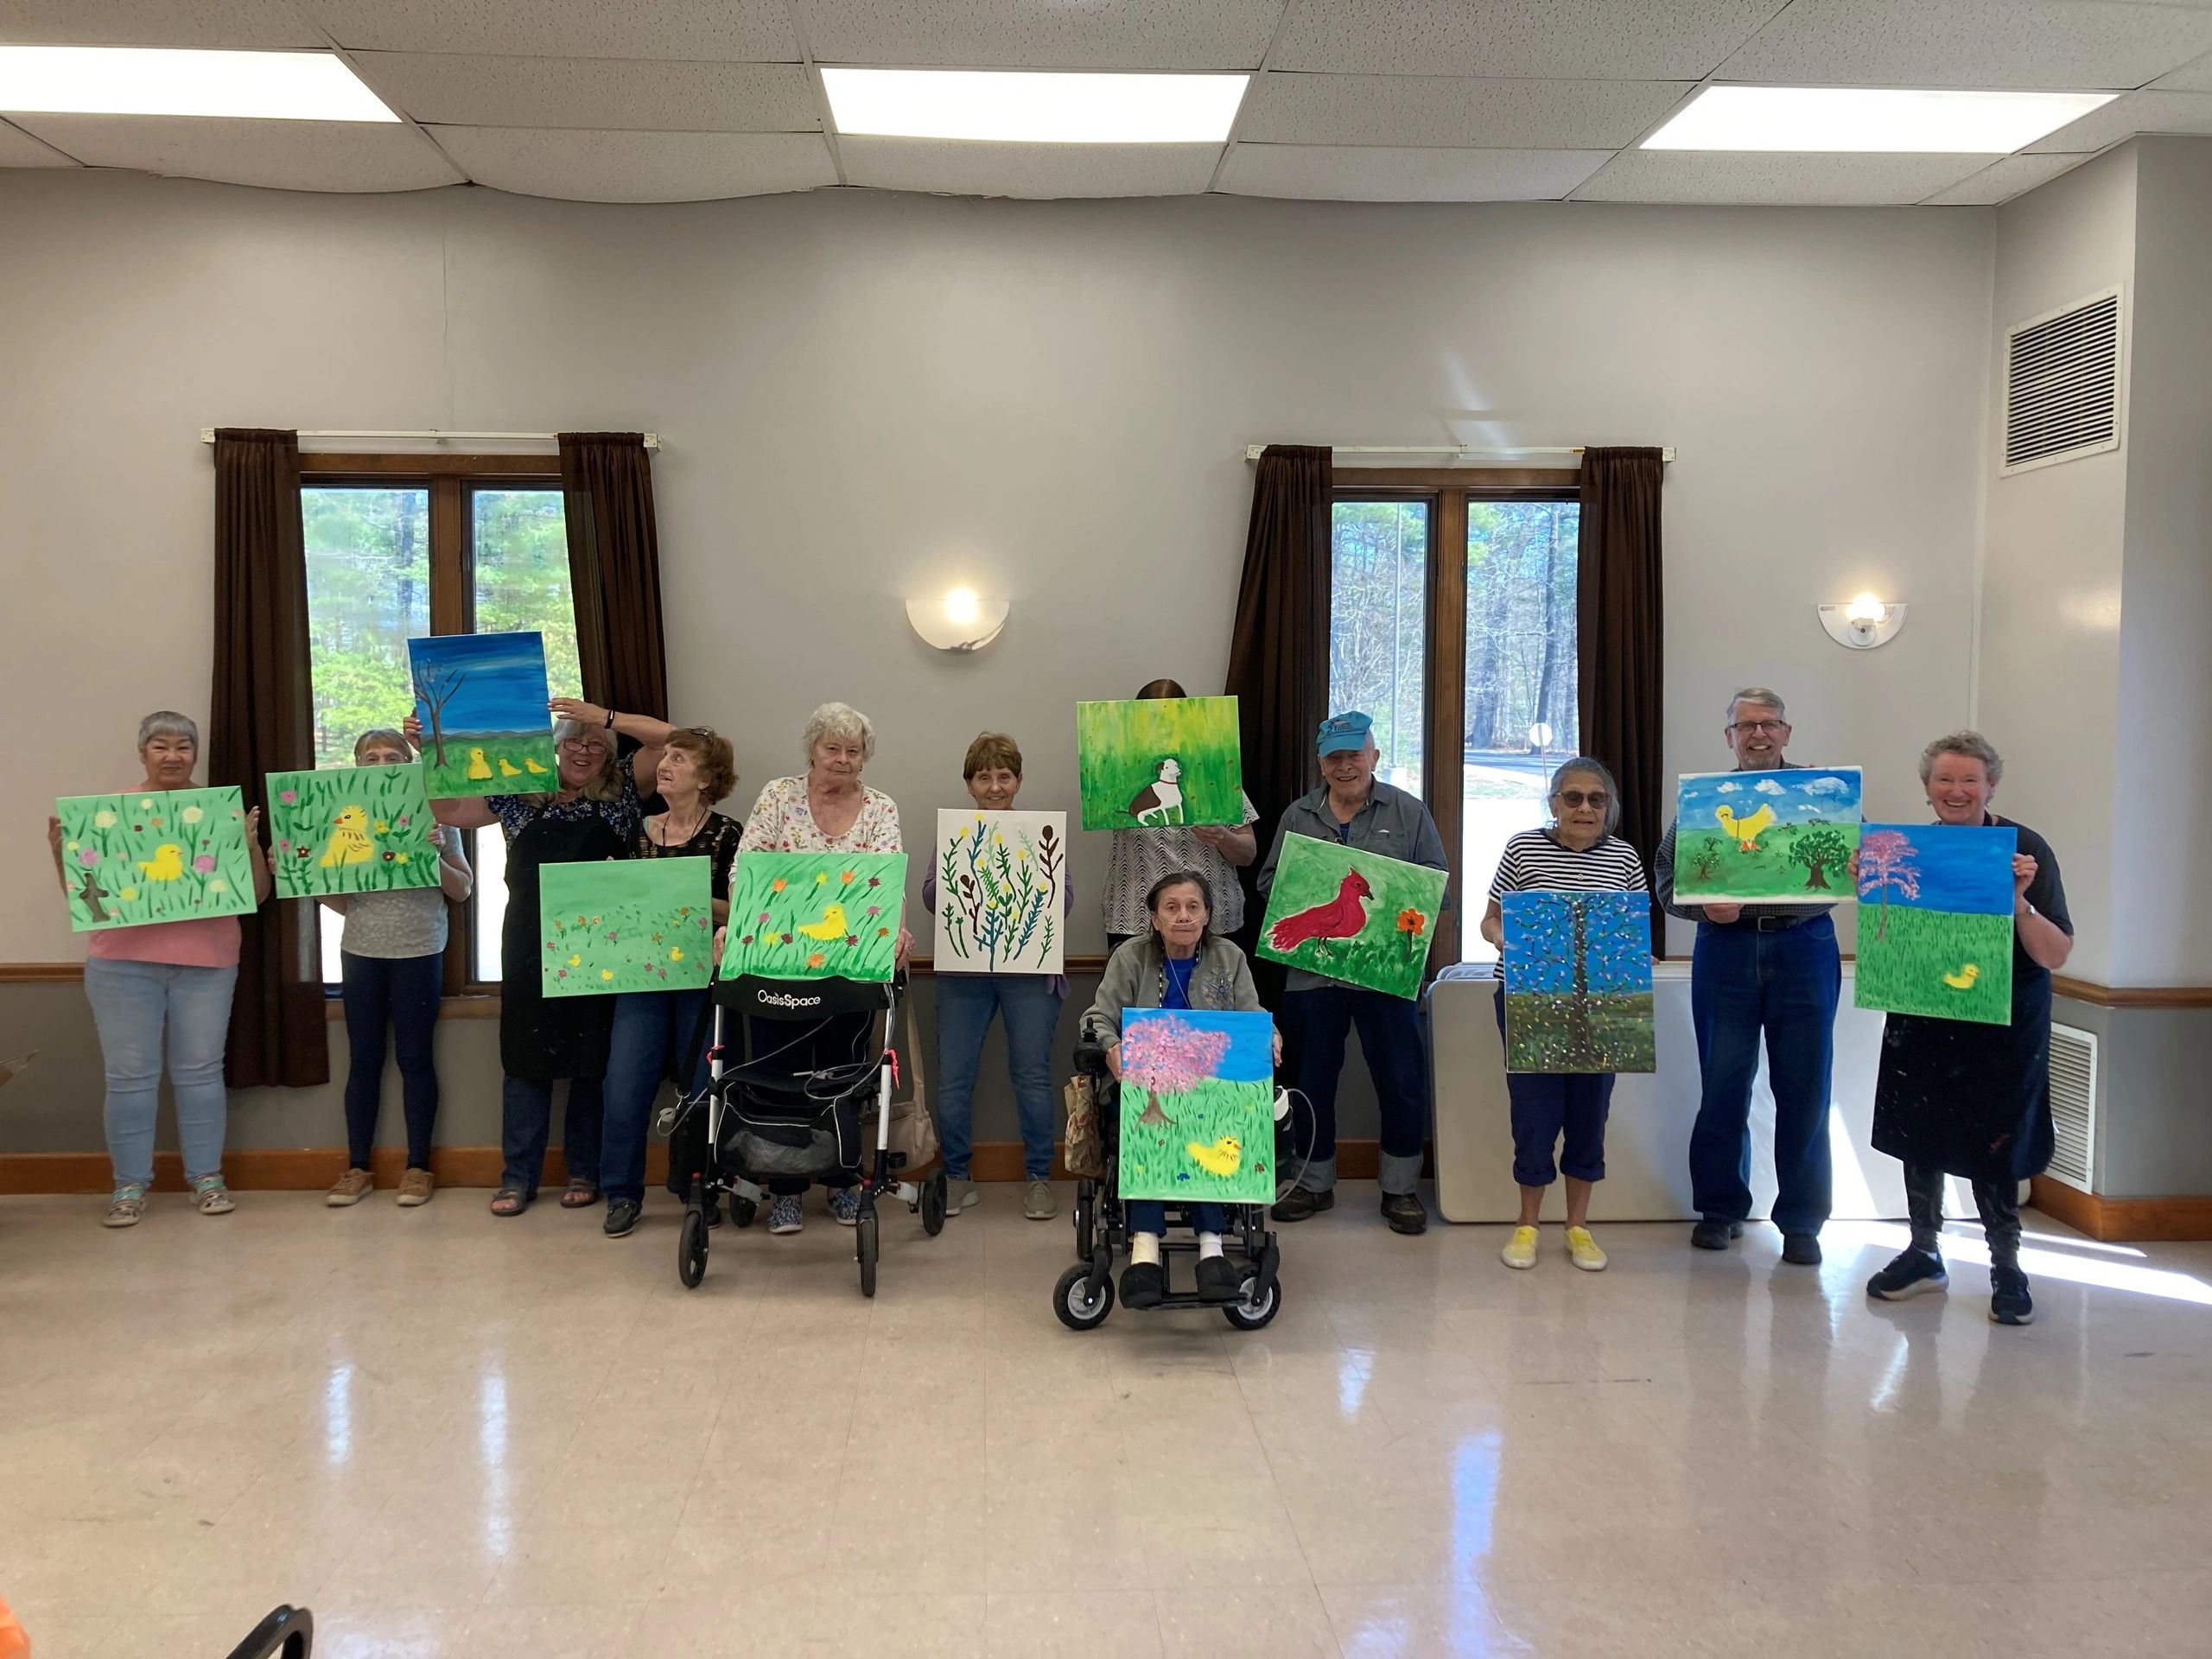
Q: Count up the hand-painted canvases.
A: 12